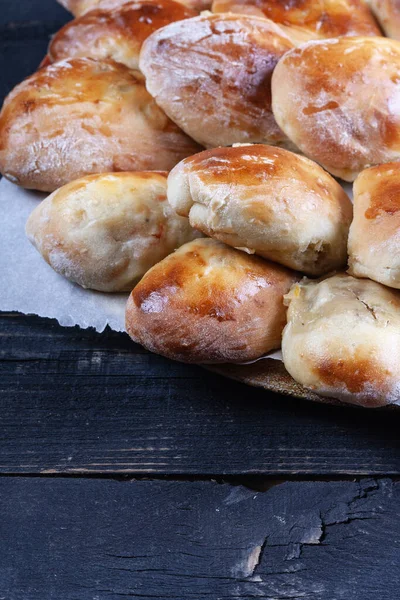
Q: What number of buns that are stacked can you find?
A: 12